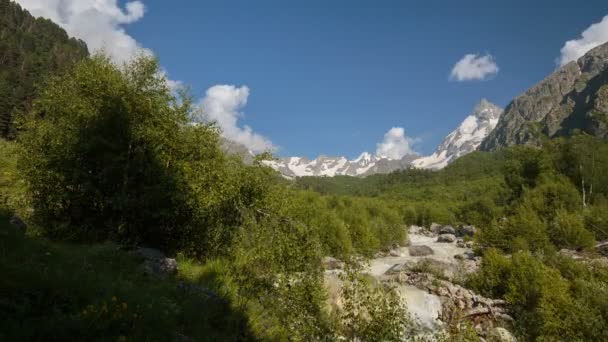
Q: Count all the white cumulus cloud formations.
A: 5